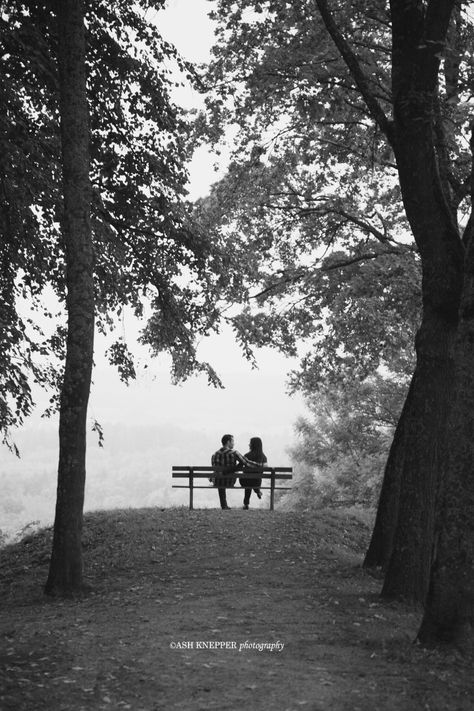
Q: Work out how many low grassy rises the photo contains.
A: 1